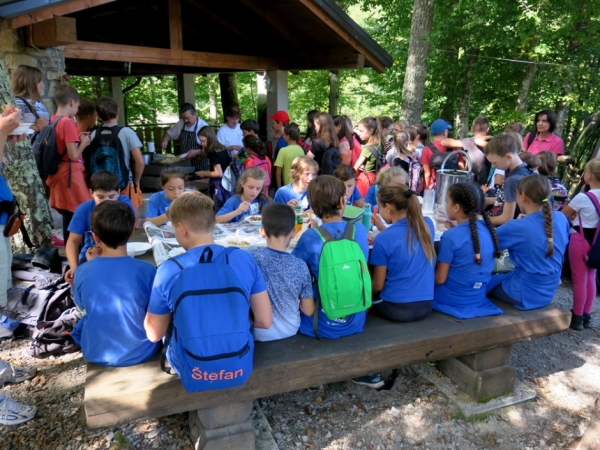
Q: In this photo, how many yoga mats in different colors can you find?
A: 0